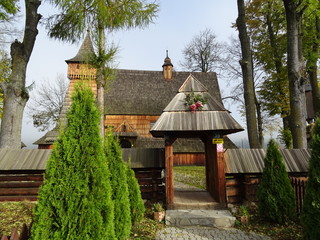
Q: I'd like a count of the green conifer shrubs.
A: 5